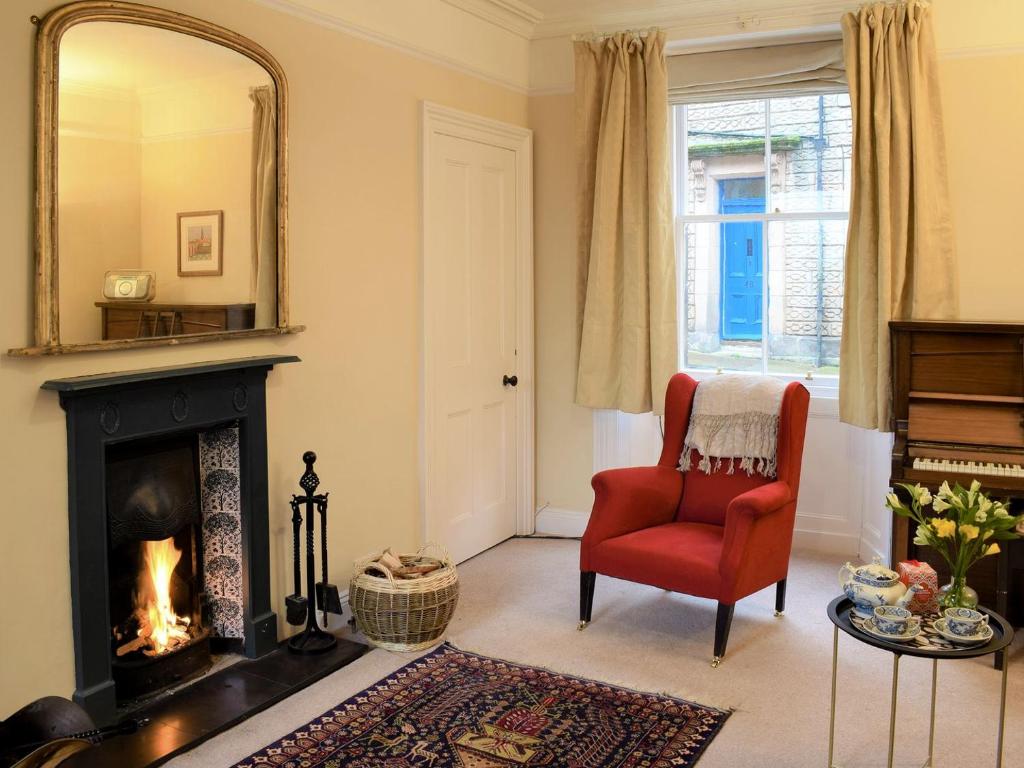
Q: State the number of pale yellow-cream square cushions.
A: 0